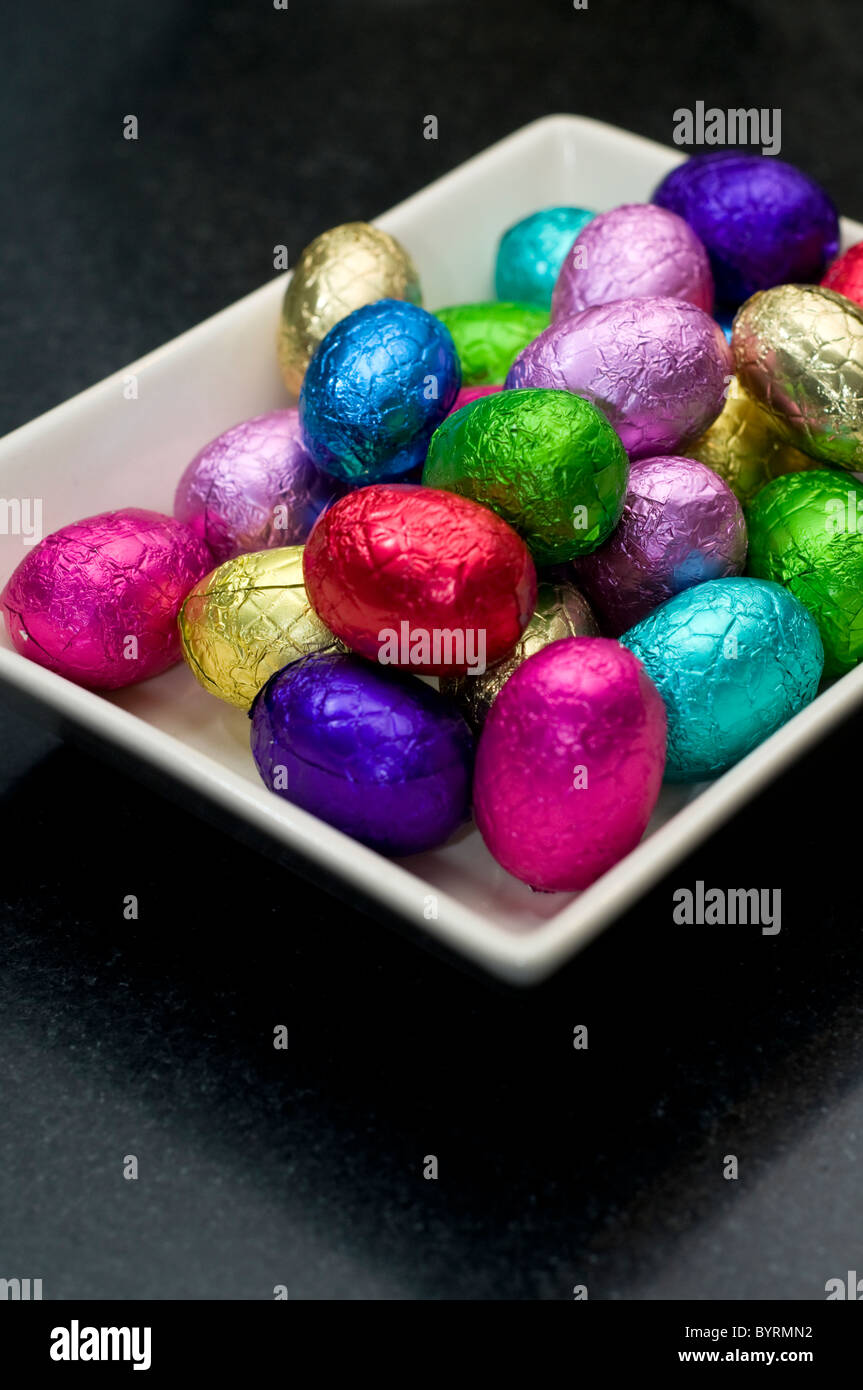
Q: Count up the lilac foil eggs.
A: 4